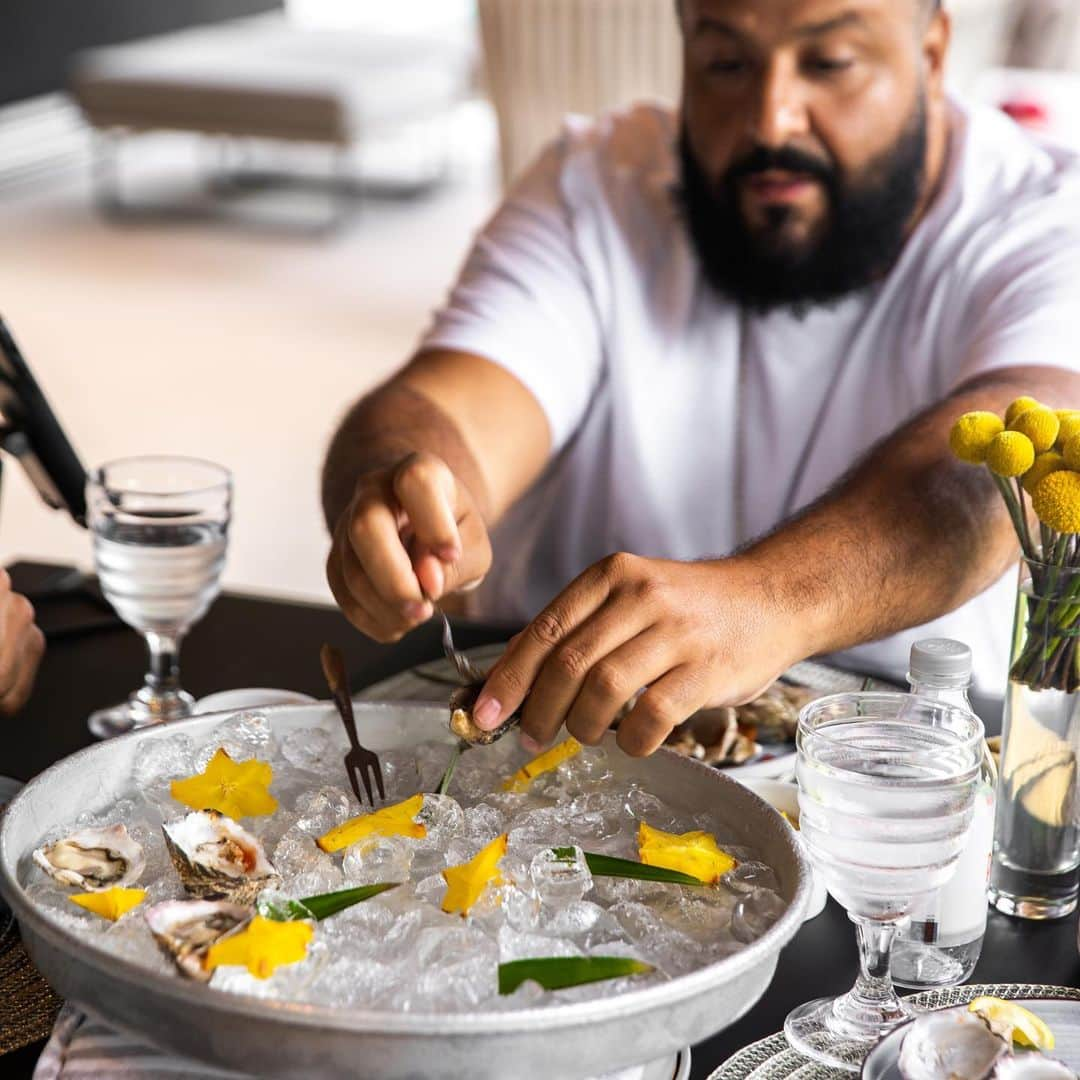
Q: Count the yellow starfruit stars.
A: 7